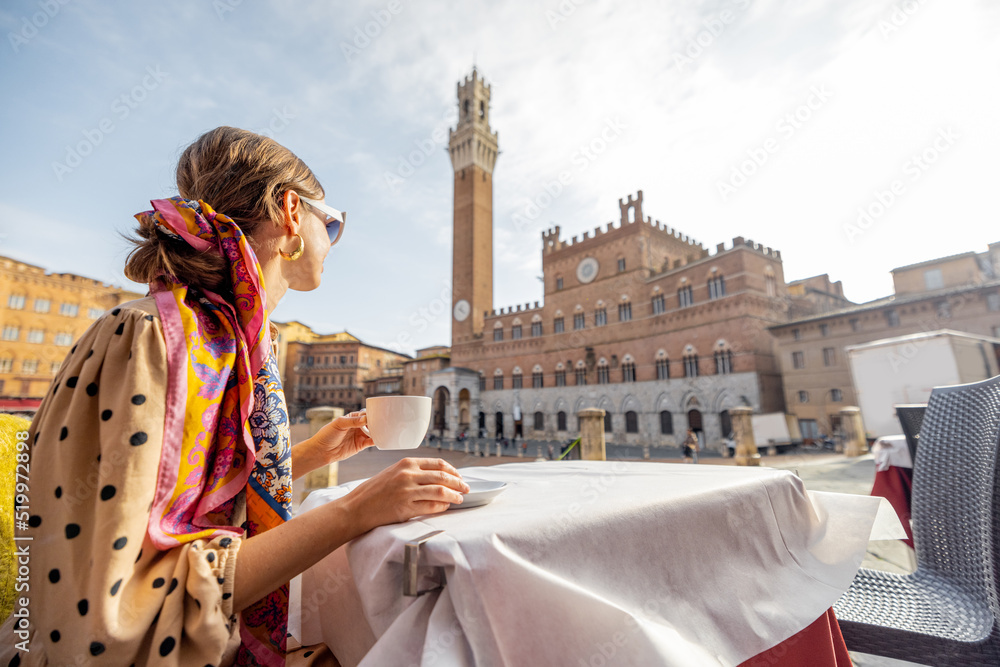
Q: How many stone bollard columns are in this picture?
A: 4